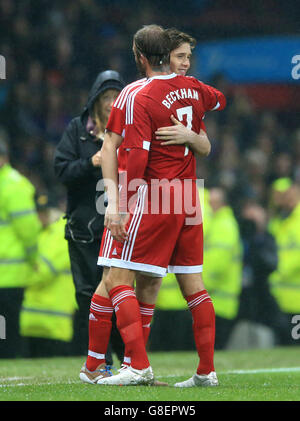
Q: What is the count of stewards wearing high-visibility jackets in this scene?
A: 5